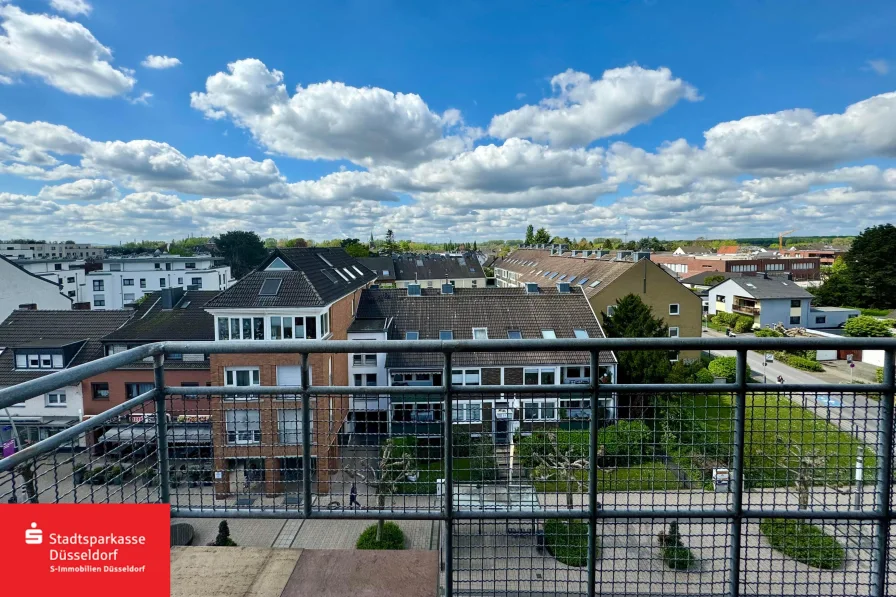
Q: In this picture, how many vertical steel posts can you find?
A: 6